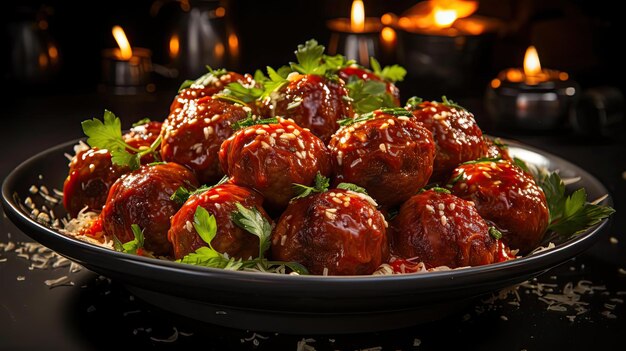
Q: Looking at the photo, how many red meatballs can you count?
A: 15